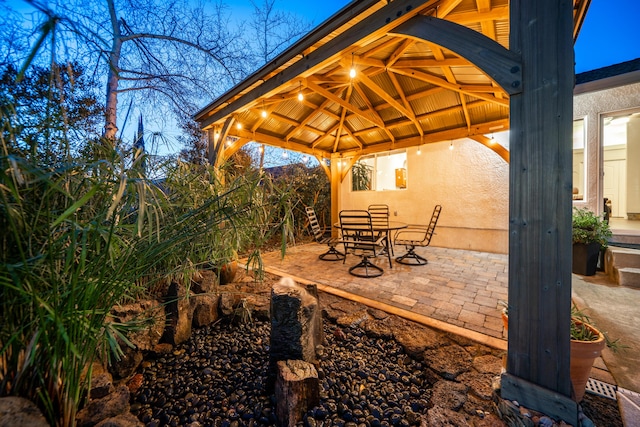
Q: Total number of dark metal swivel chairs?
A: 4